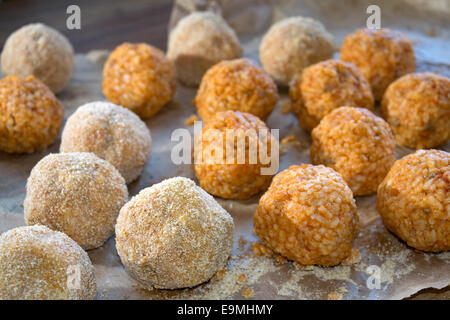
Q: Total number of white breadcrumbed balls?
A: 7